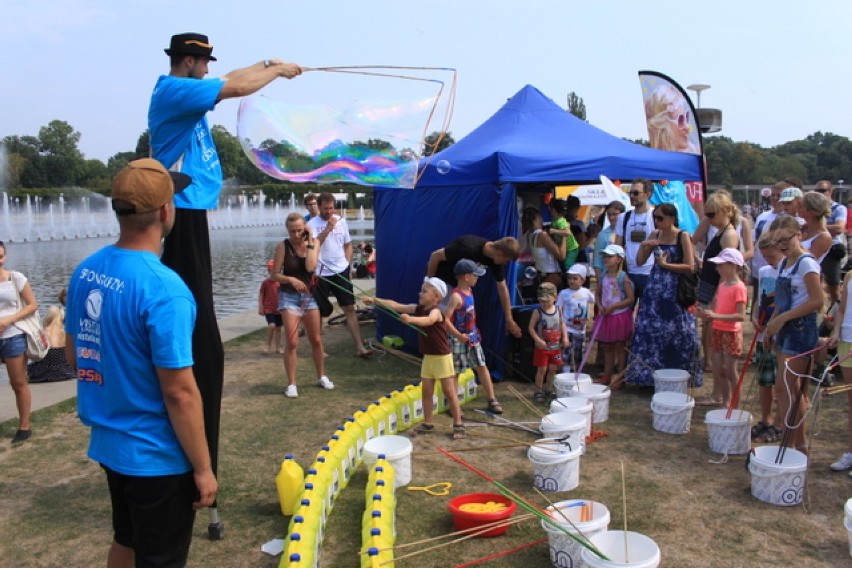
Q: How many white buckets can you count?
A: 13